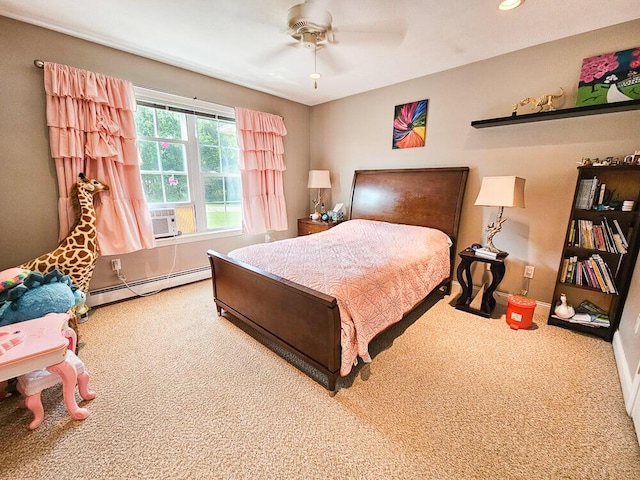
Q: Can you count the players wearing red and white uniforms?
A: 0